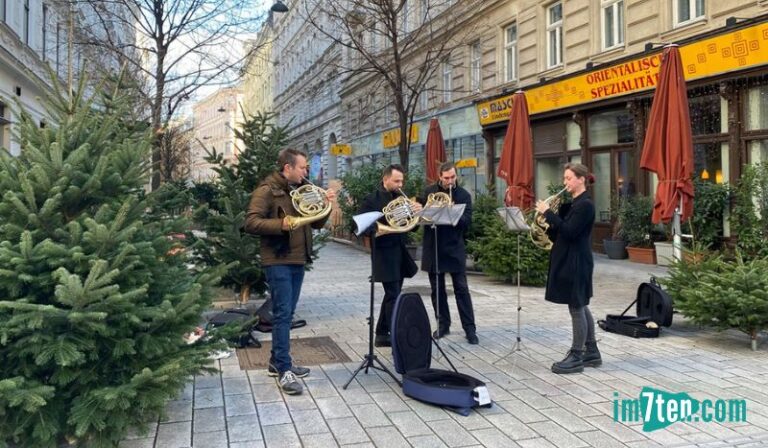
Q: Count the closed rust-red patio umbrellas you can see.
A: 3